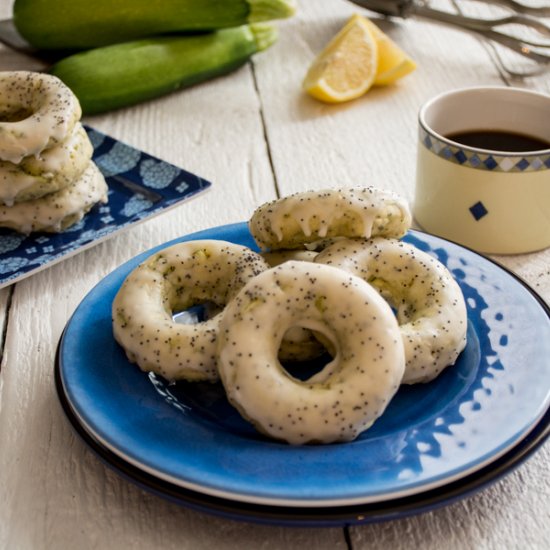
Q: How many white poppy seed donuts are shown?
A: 8